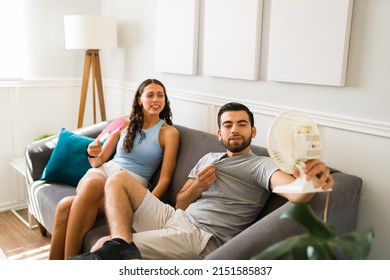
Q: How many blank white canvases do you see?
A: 3